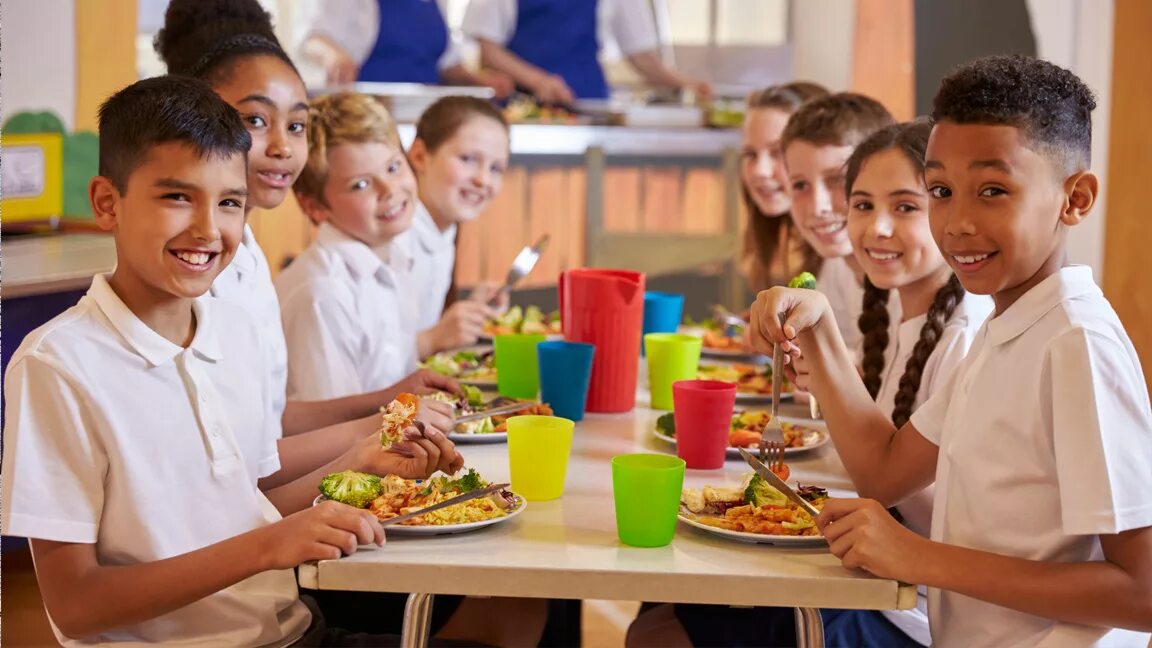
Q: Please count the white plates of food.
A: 8